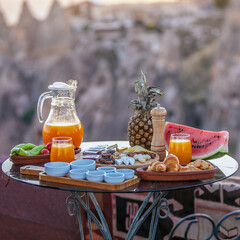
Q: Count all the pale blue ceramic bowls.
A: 7